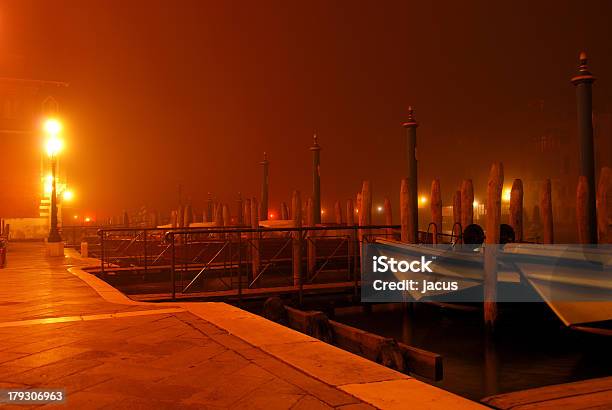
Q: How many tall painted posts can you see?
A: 4